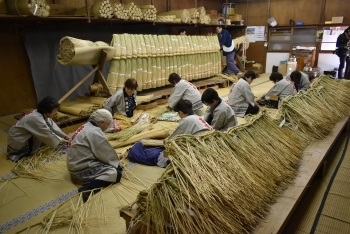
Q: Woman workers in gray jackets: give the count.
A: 9